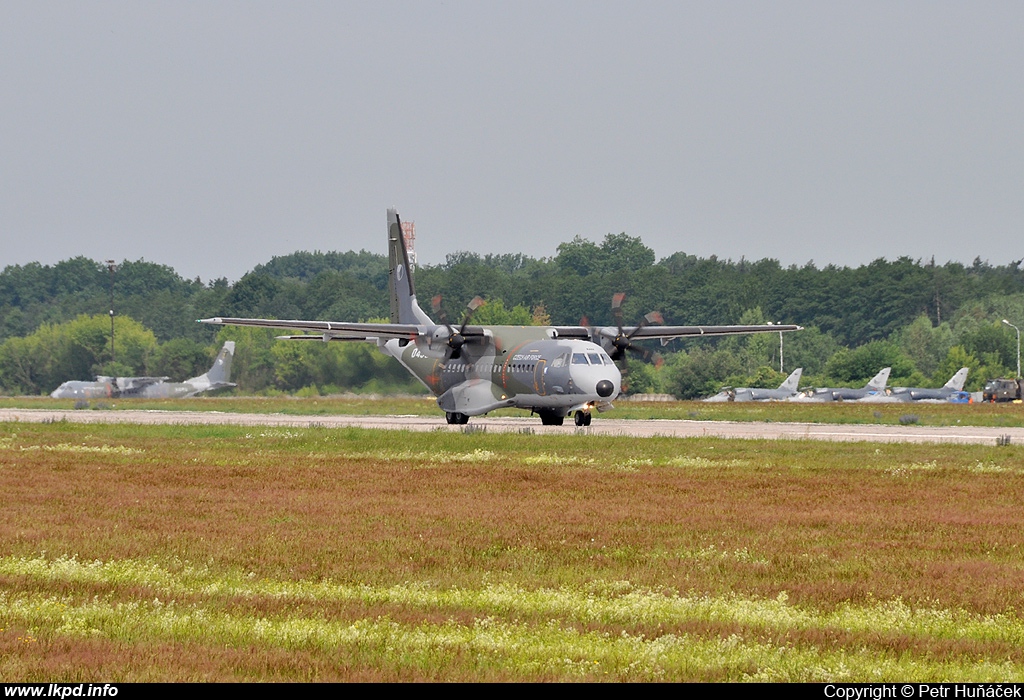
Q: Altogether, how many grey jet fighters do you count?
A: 3